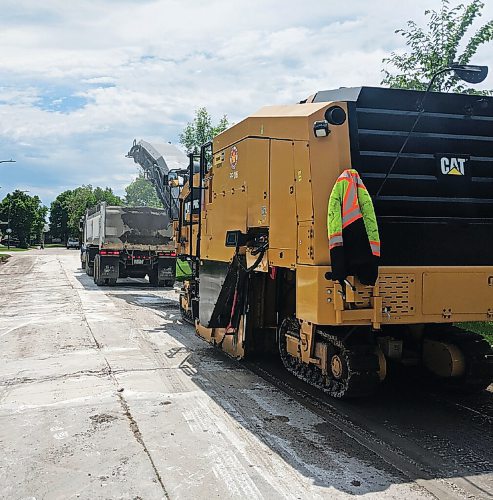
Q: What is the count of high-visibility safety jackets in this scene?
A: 1